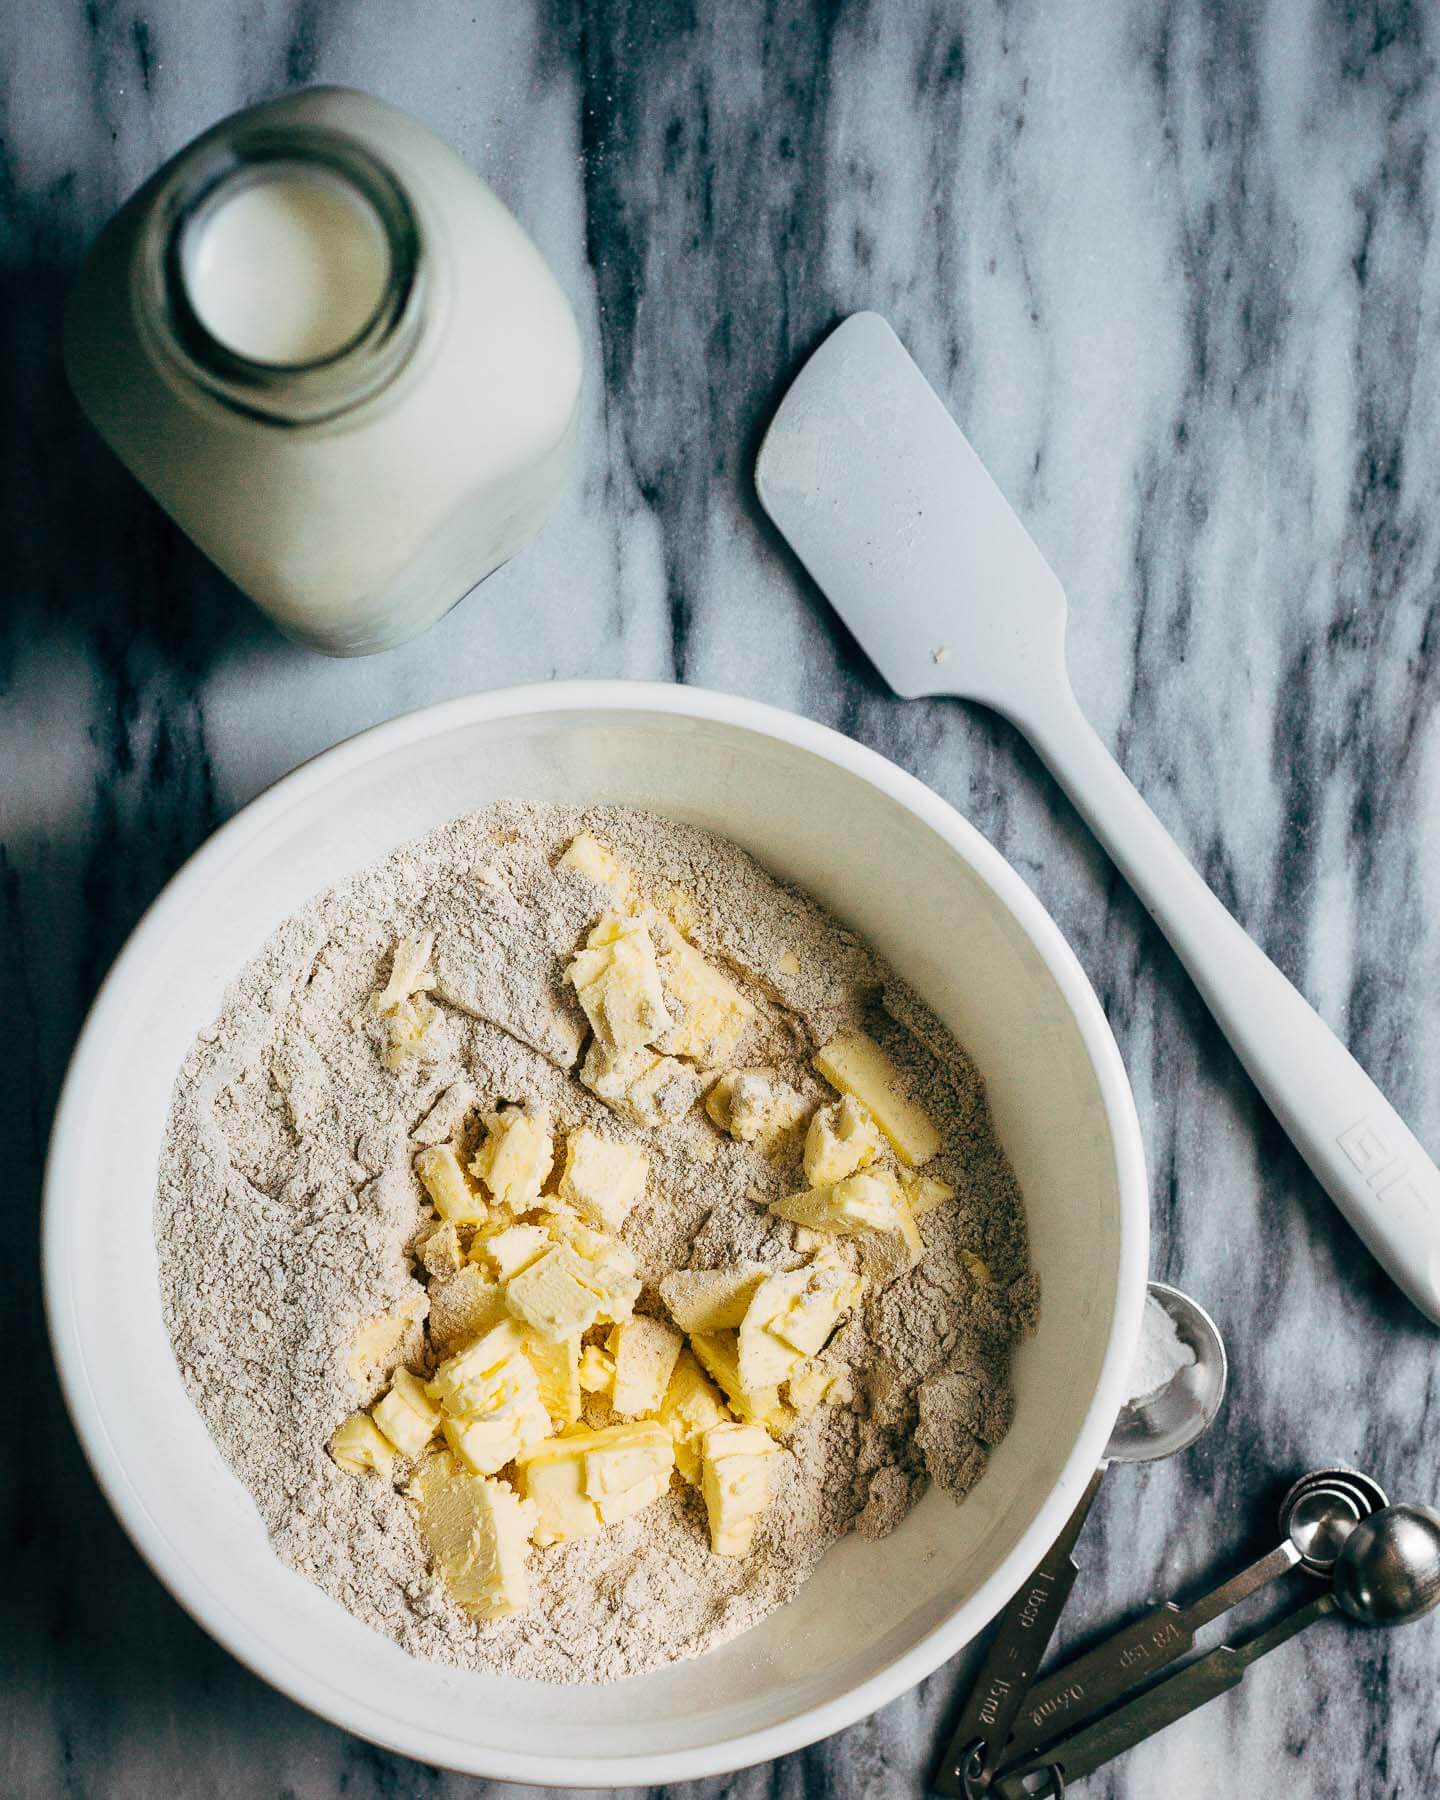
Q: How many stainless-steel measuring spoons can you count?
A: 5